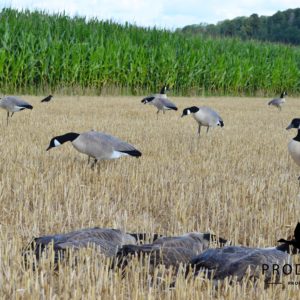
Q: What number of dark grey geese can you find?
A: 3